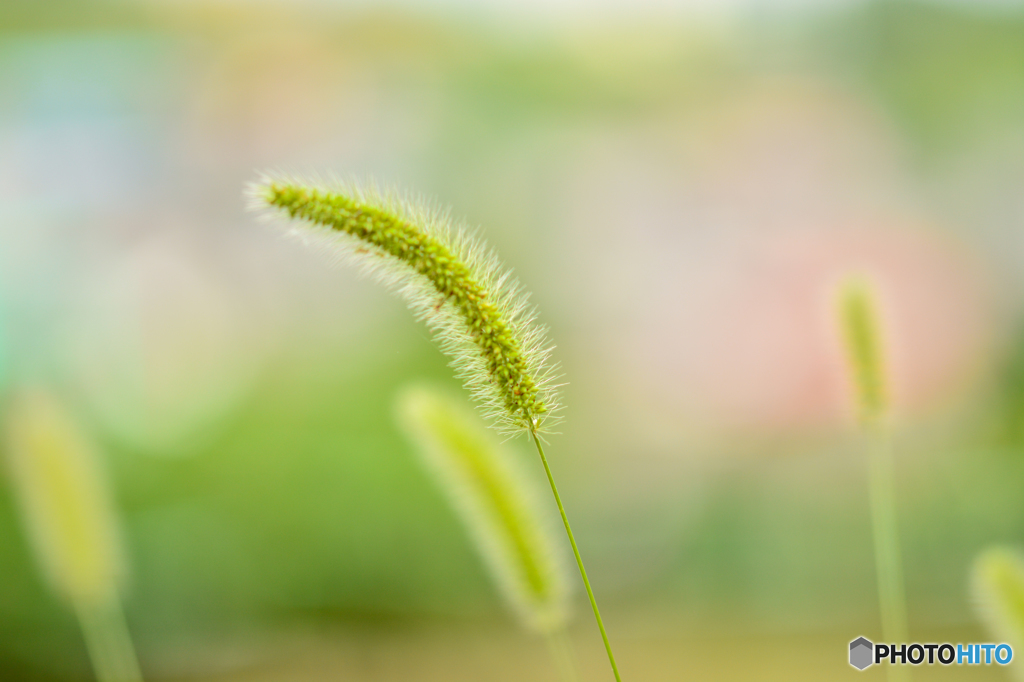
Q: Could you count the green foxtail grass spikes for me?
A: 5